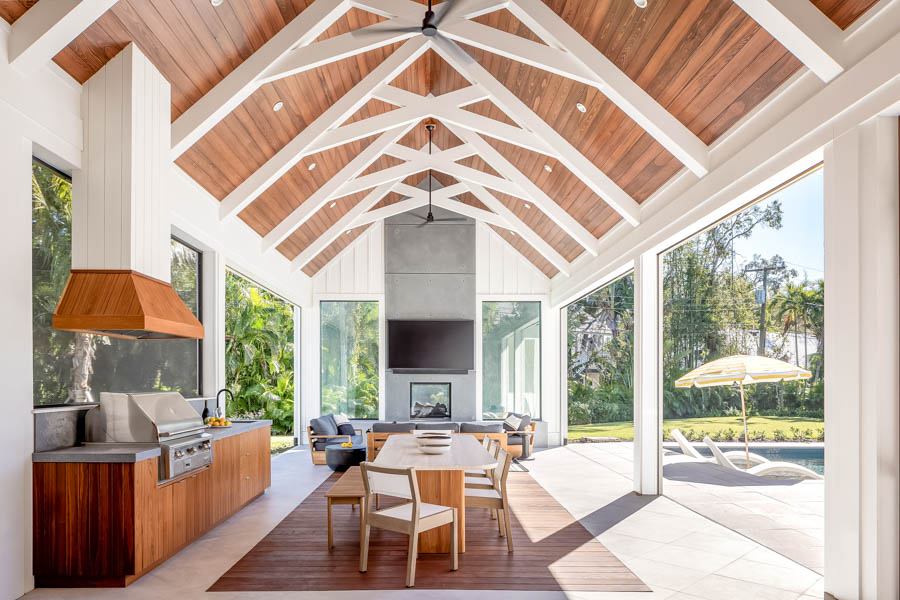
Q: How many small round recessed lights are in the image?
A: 10